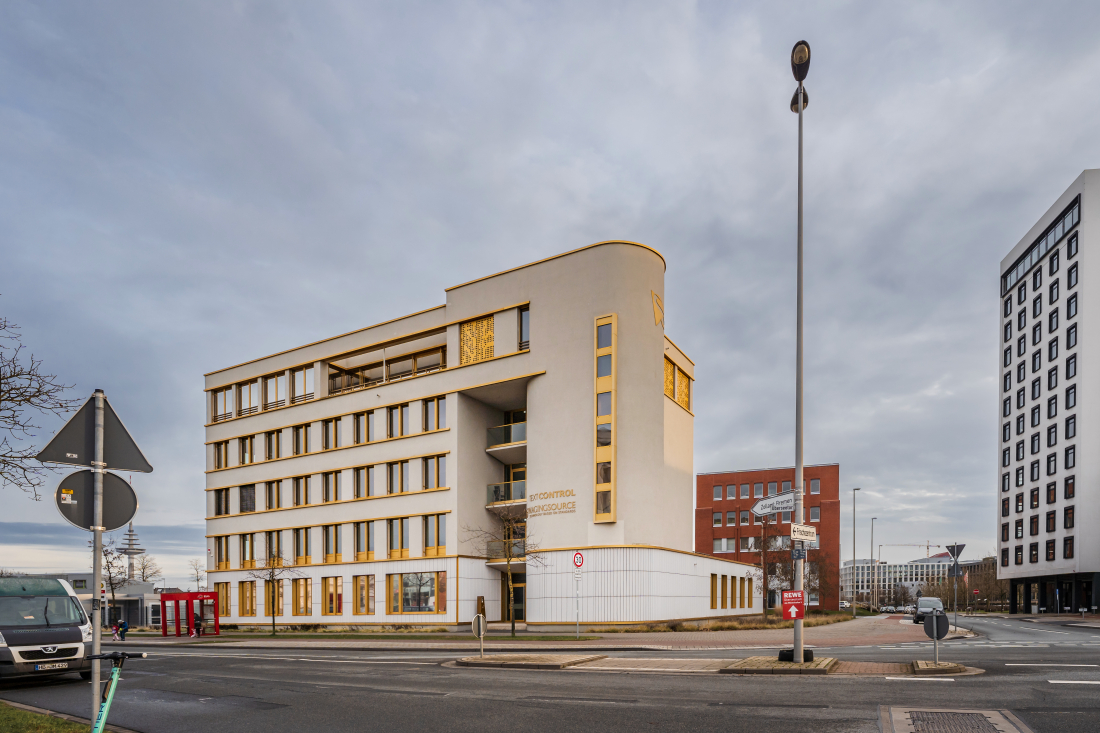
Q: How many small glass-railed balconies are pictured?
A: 3